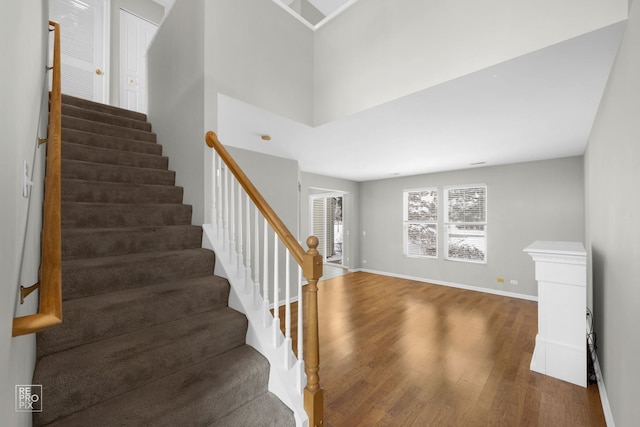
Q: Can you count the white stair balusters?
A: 11